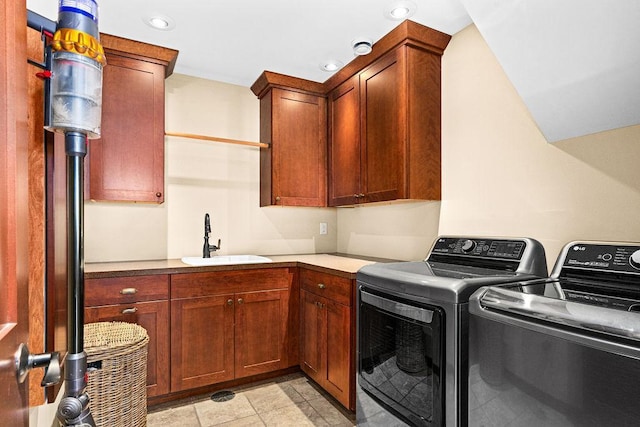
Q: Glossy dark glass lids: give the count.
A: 1